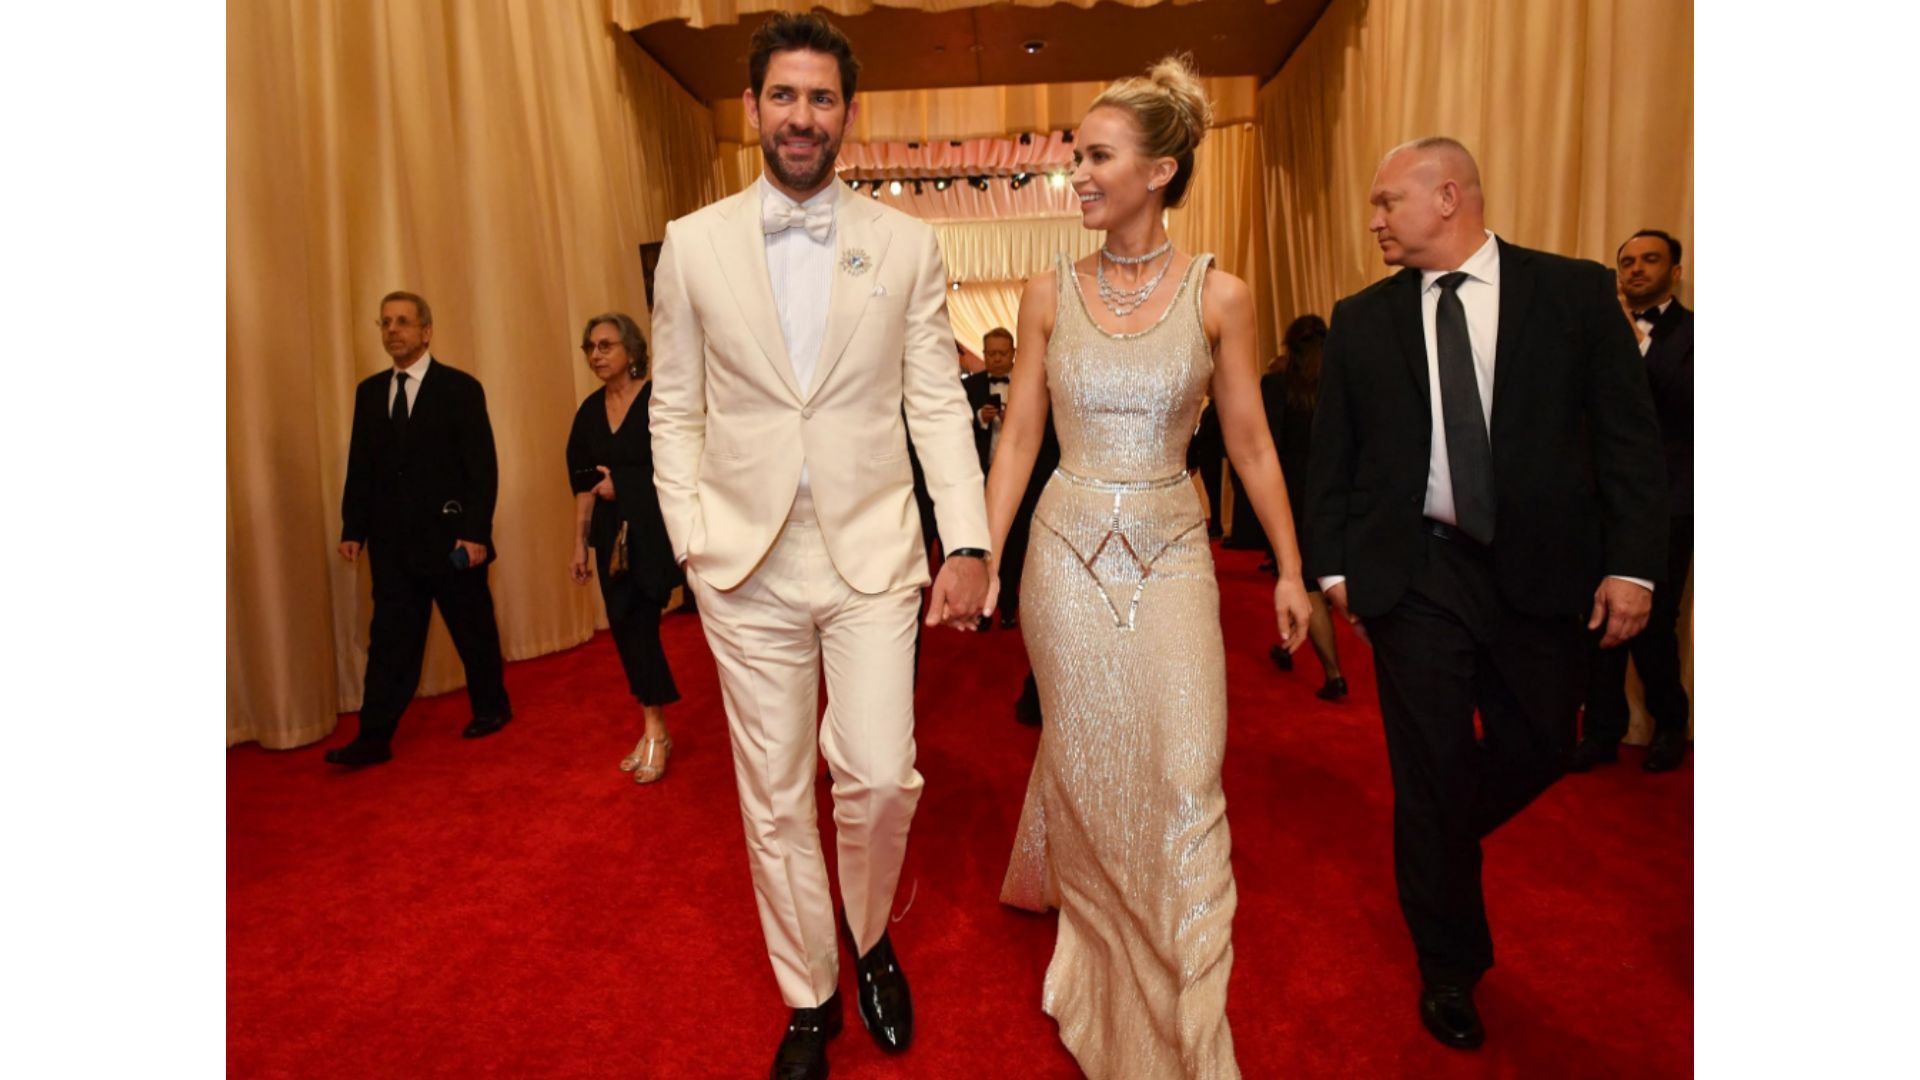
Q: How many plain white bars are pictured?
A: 2